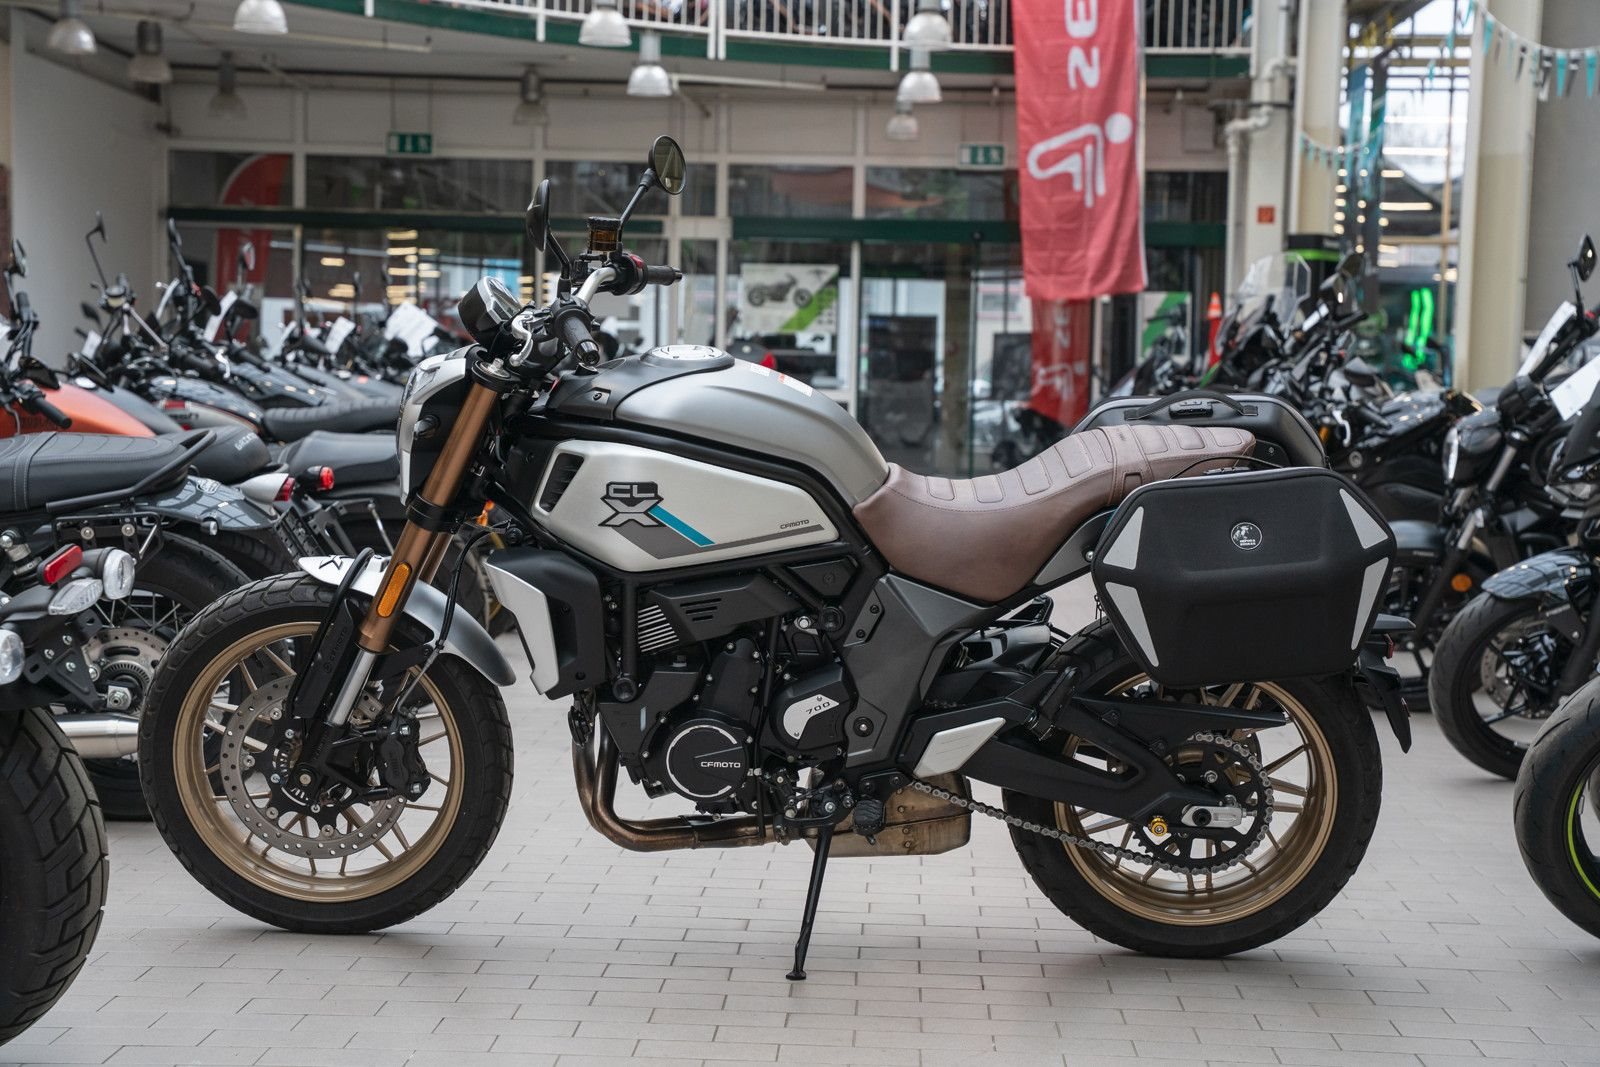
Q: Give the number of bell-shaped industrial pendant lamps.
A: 10